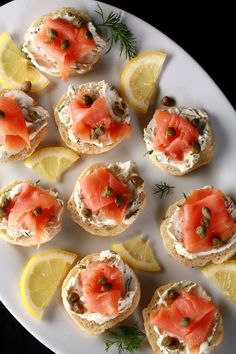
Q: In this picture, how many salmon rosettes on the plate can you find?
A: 9